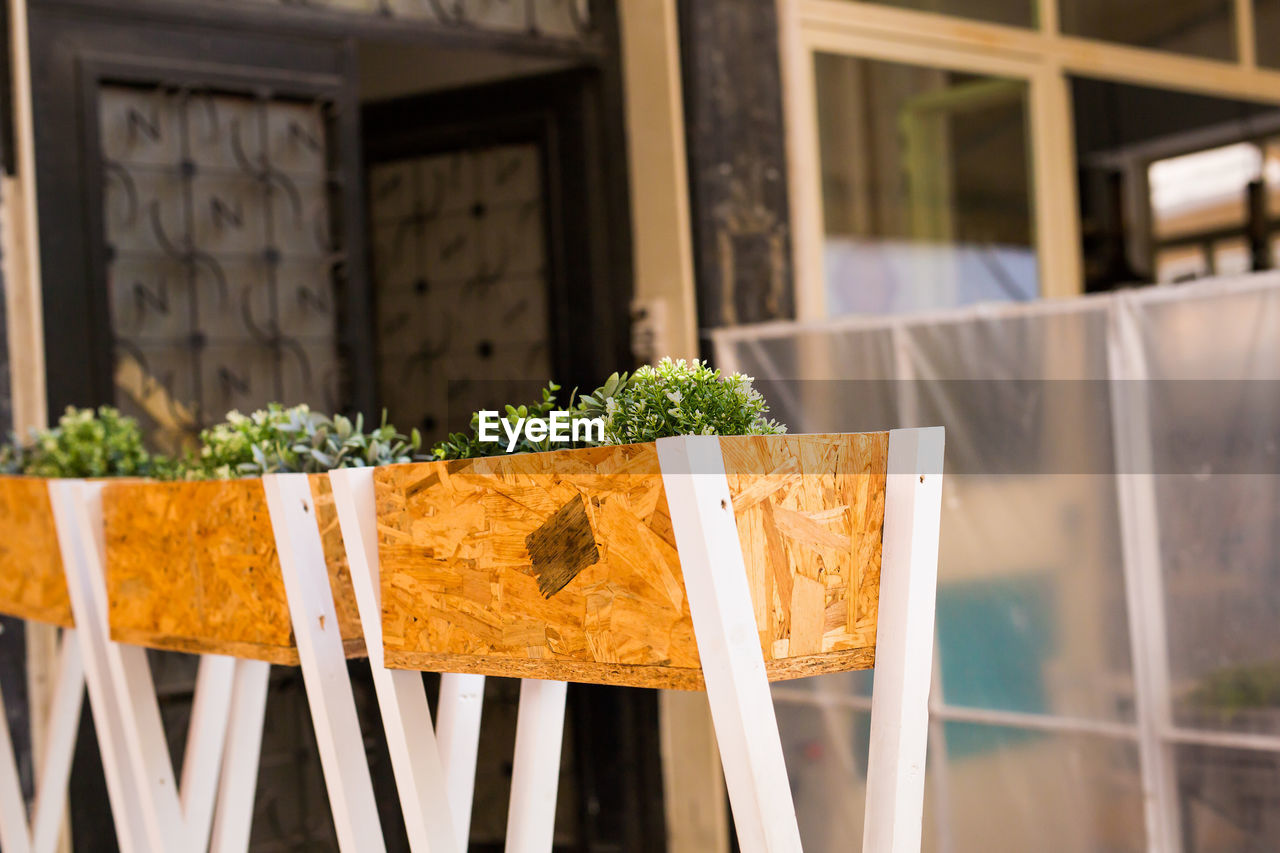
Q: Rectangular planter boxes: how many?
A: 3